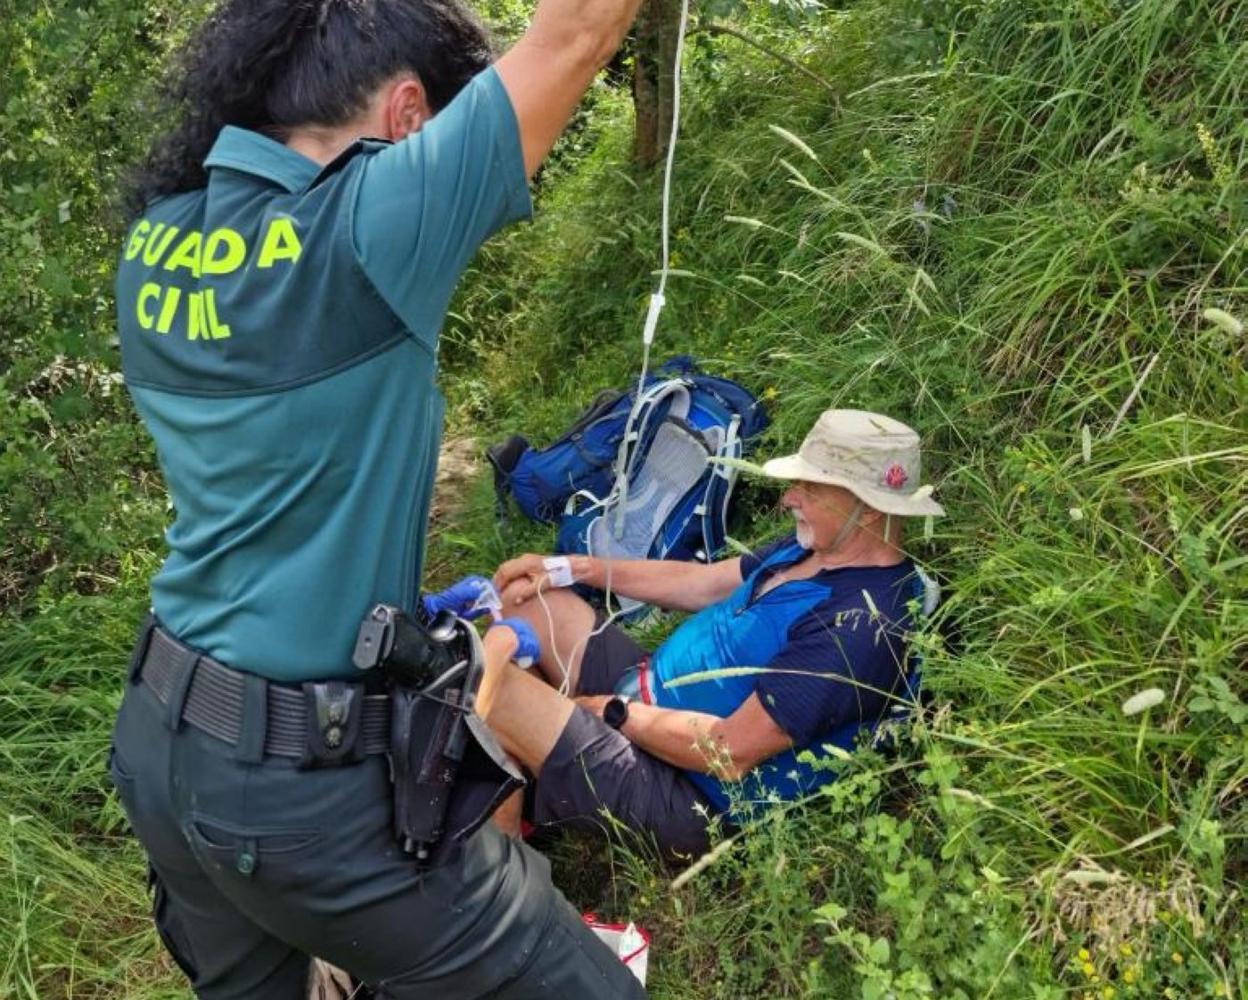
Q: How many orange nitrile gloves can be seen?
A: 0